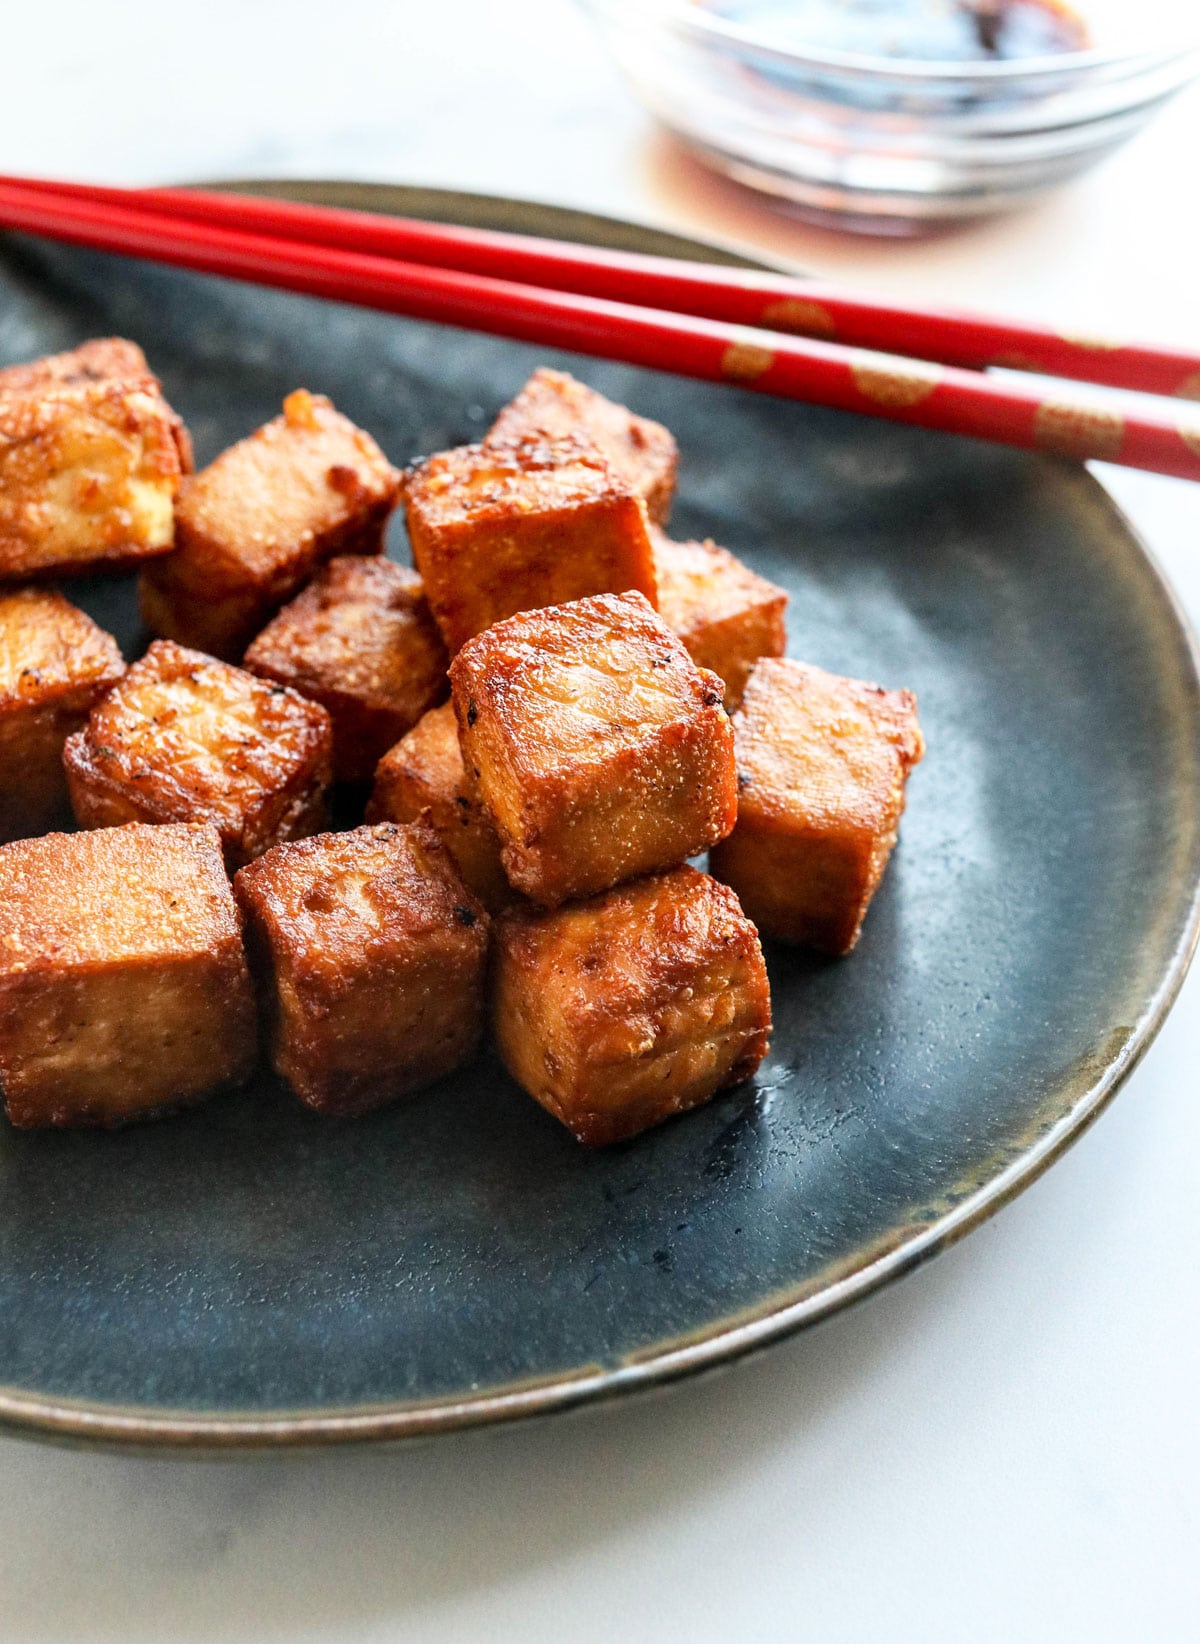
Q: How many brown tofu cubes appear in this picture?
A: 14